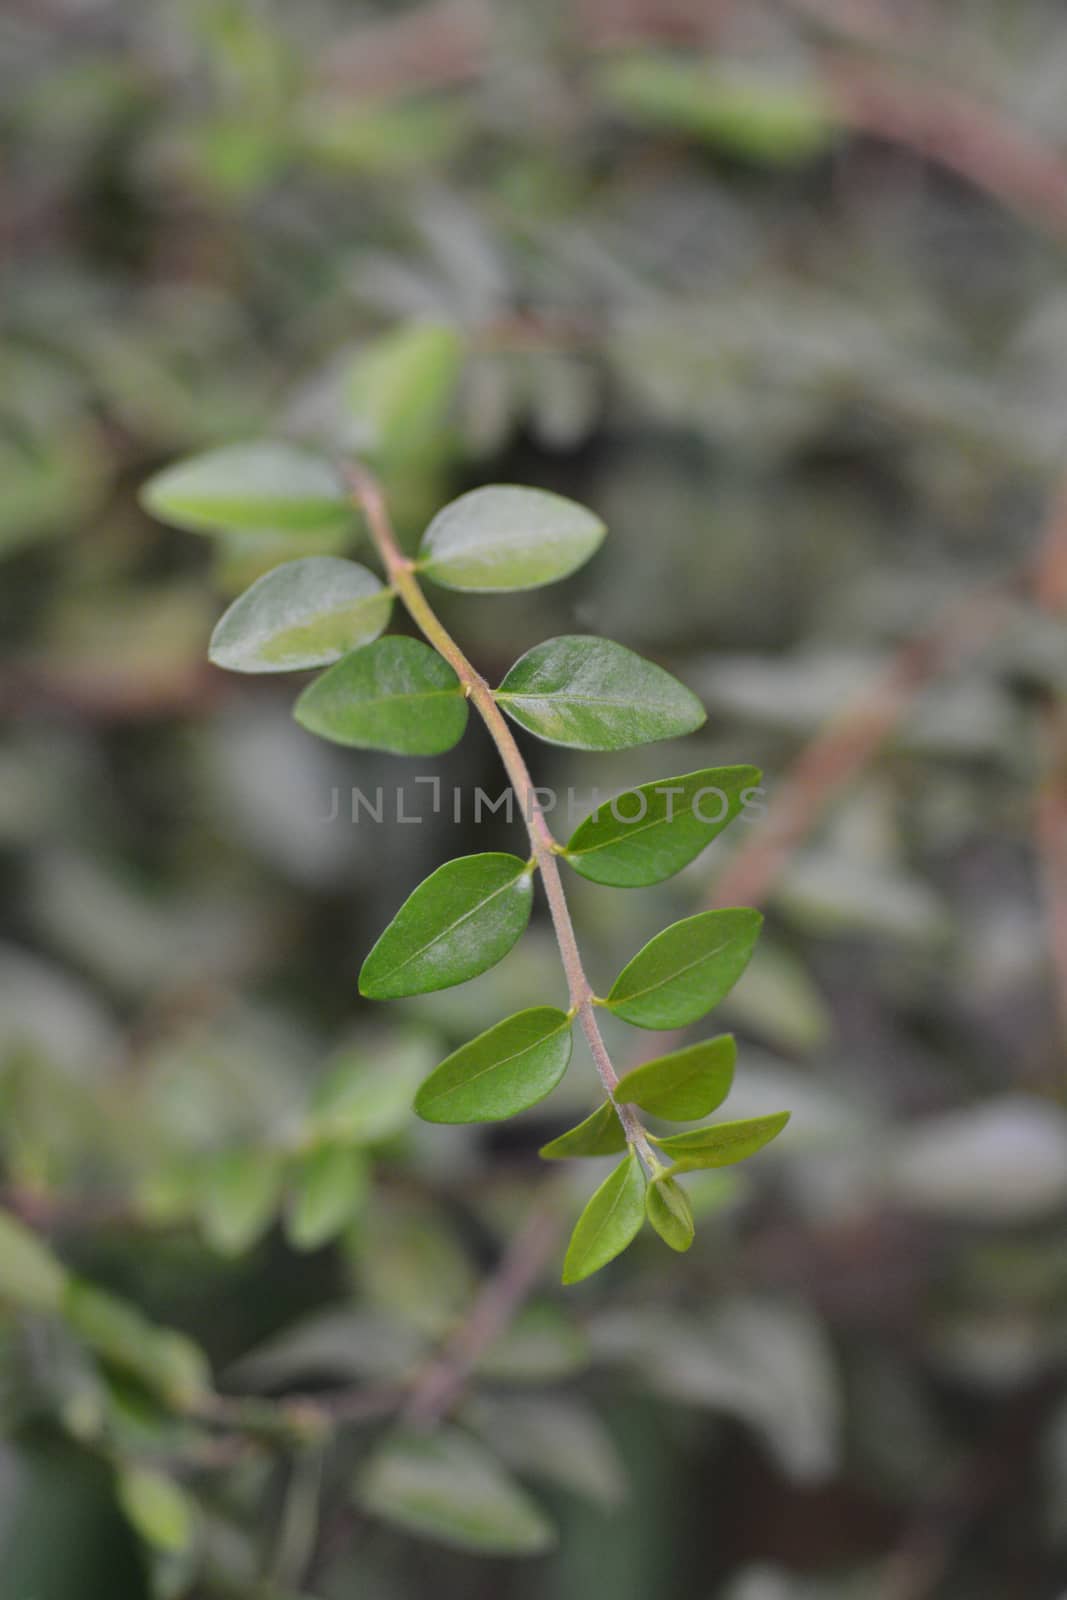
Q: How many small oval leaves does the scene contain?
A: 14